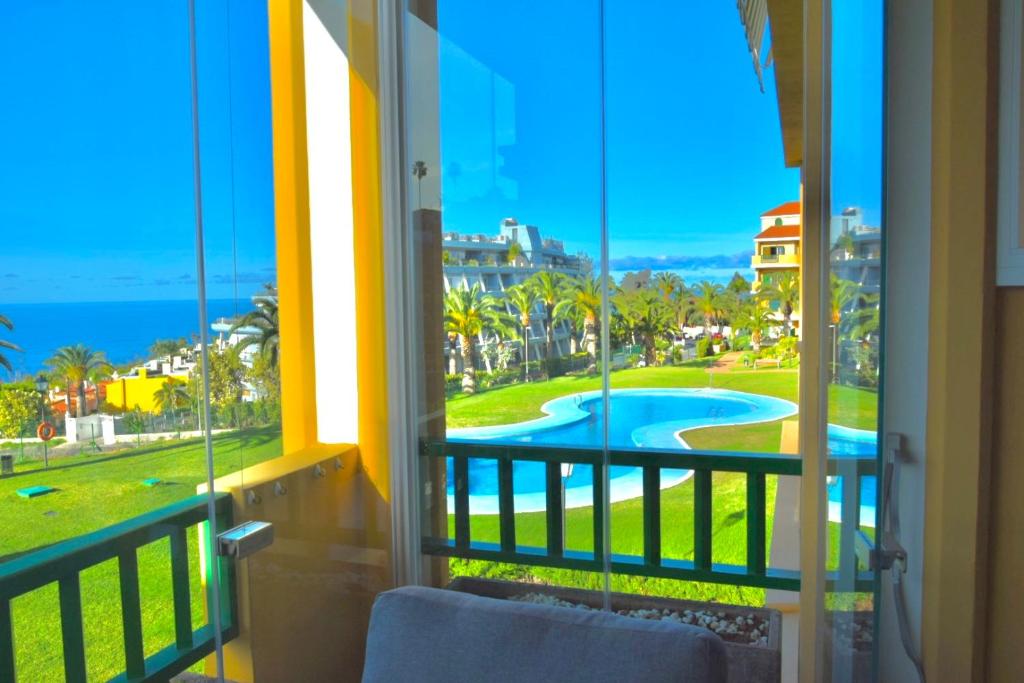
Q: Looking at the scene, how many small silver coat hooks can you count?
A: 4